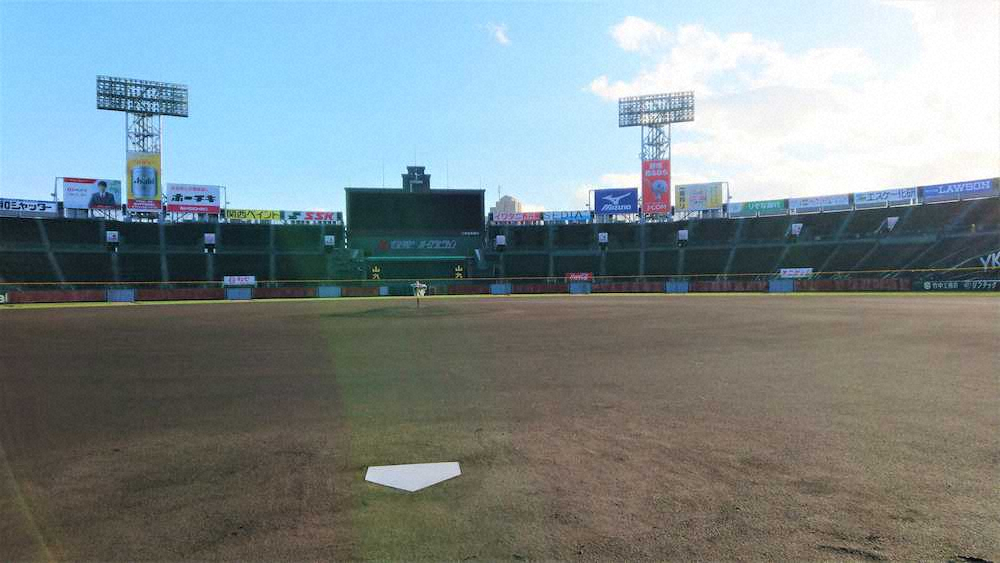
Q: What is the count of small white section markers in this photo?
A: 8